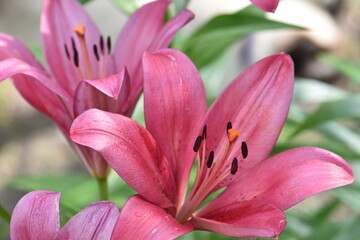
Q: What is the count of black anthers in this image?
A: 12